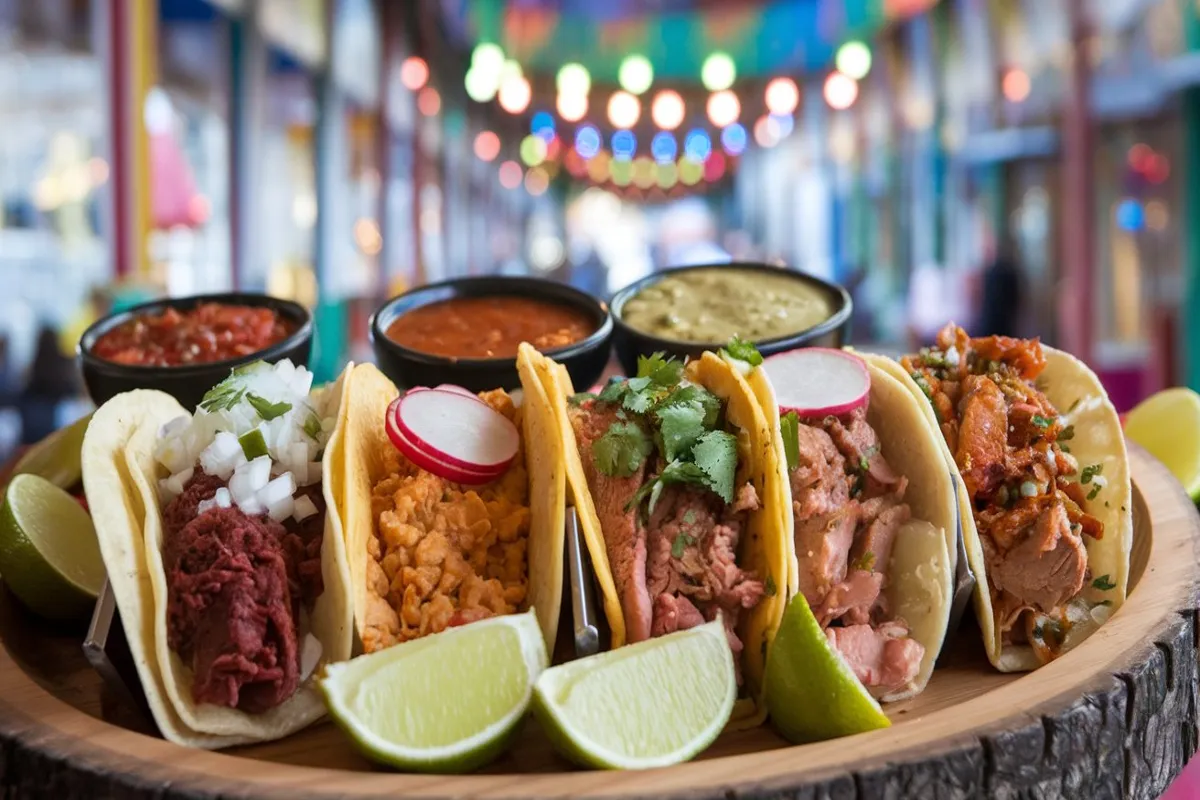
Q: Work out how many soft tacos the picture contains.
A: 5